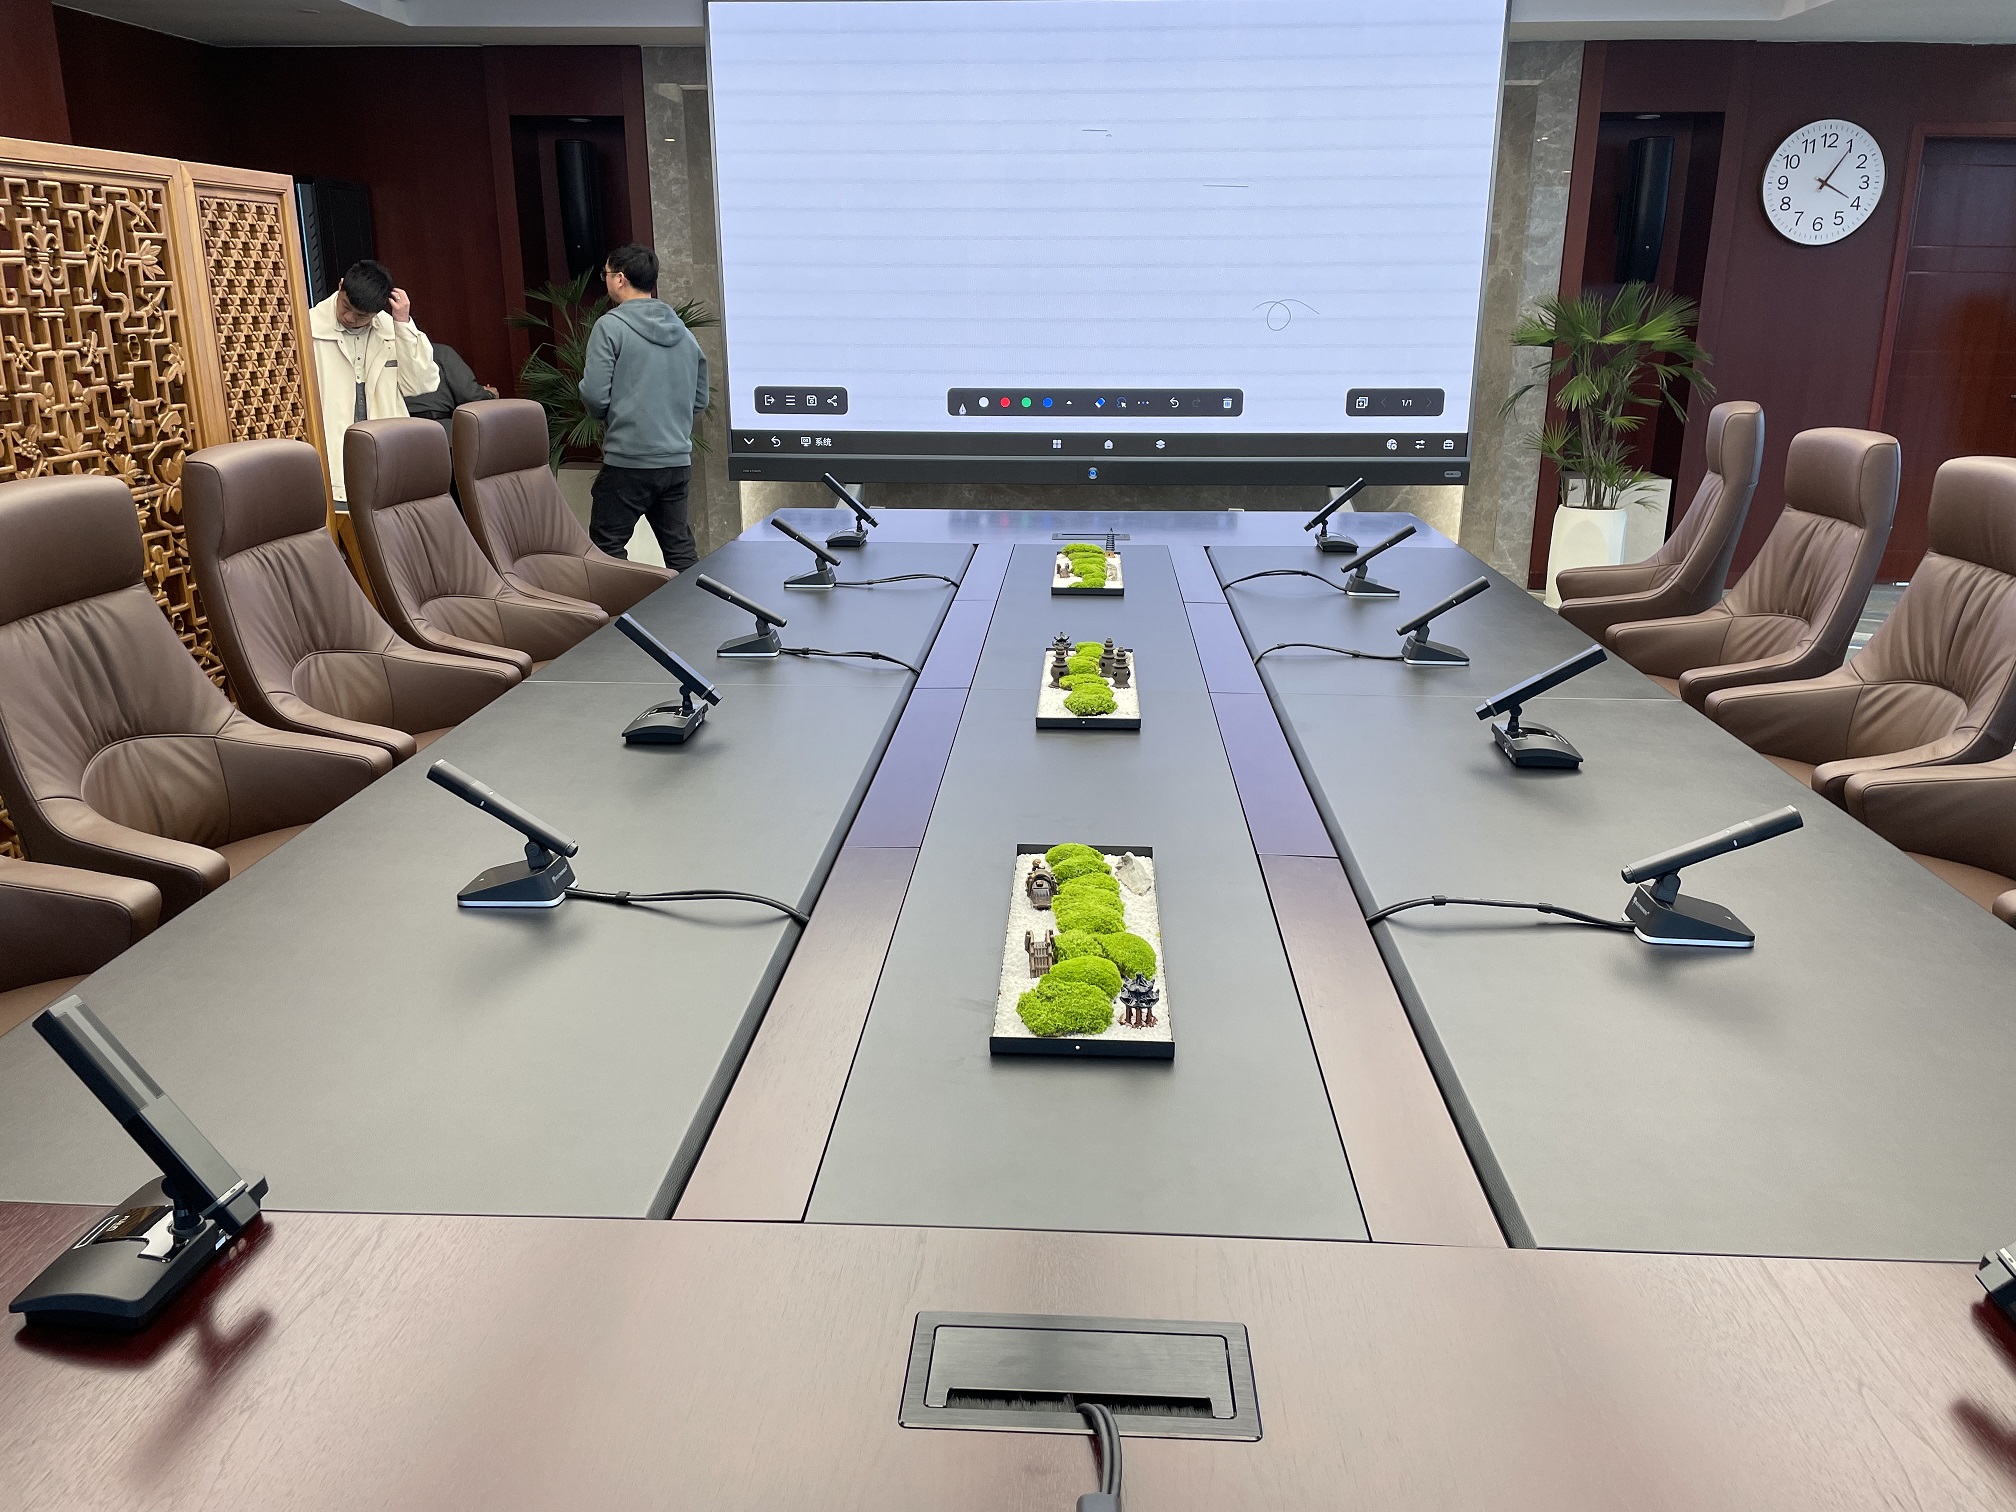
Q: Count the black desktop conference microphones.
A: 12